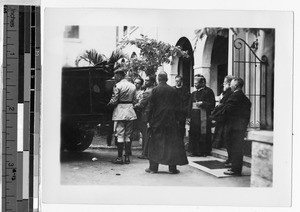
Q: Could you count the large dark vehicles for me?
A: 1